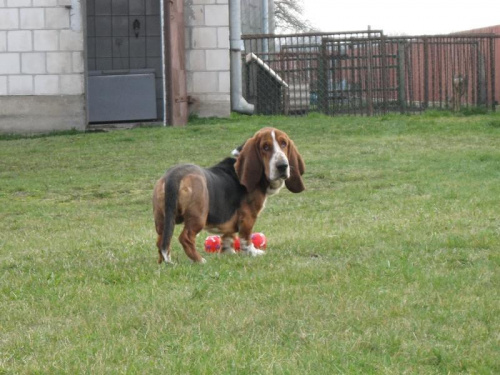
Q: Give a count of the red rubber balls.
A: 3